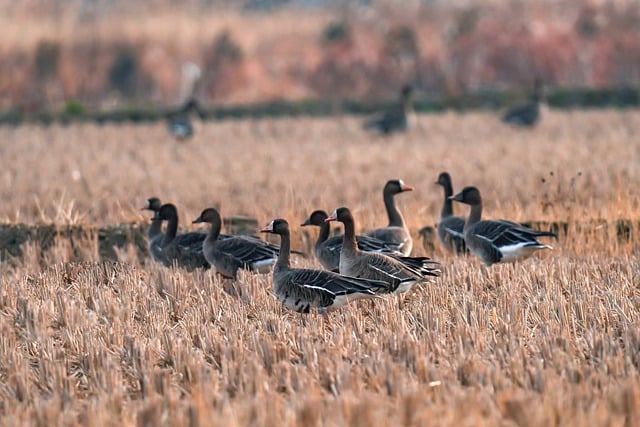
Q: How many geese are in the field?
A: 12